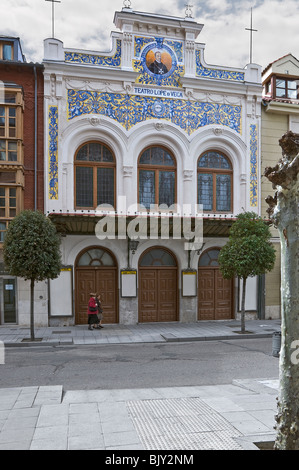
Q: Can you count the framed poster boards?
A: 4